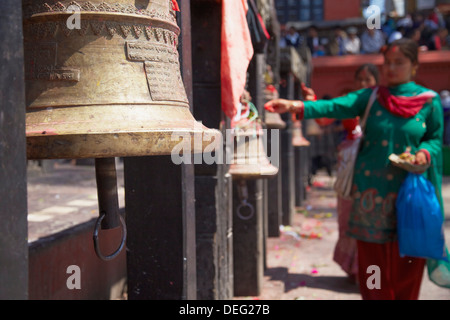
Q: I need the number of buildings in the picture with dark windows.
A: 1